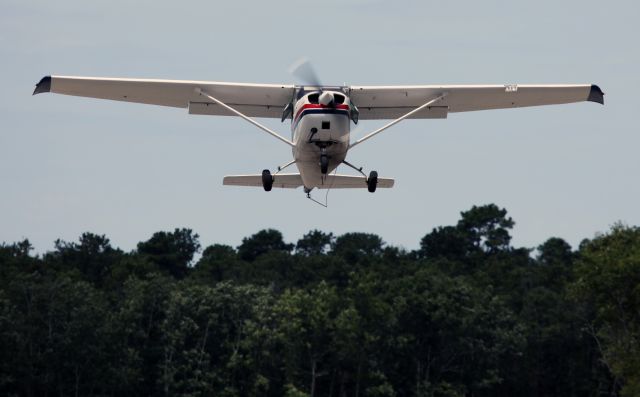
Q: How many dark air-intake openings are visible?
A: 3